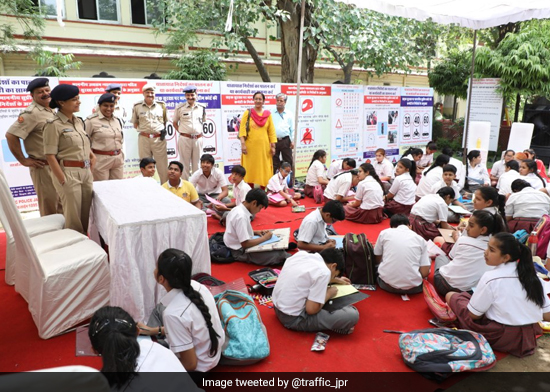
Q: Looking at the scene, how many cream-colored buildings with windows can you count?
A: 1